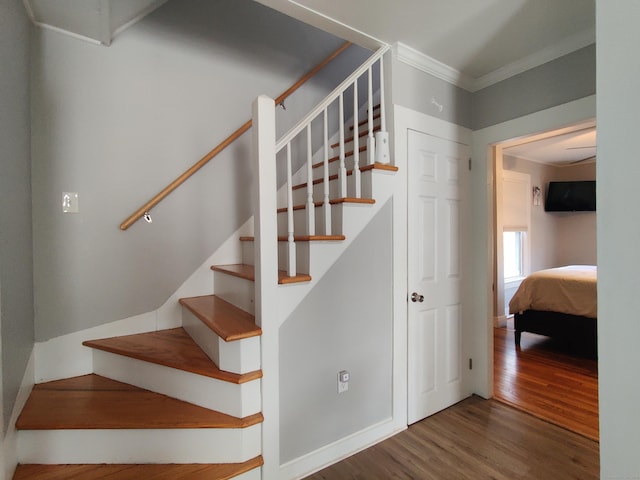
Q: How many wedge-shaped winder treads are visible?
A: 3